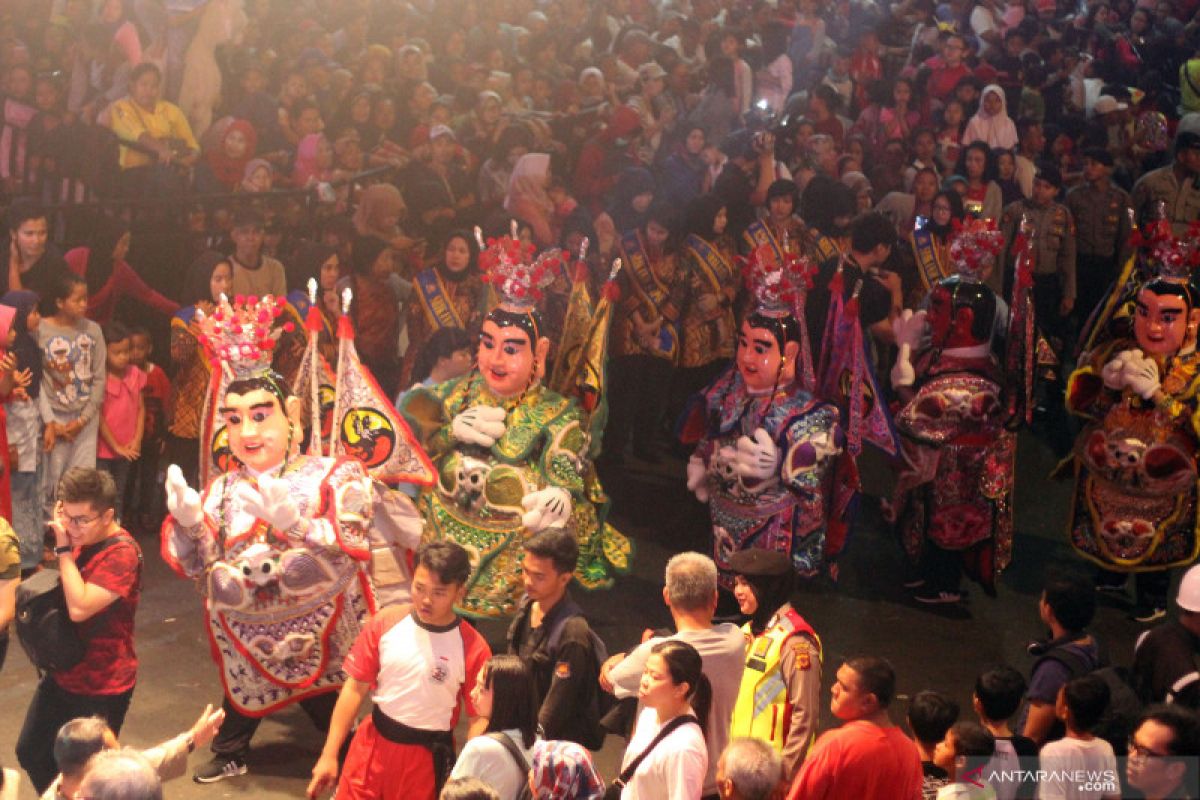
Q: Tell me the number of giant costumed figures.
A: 5